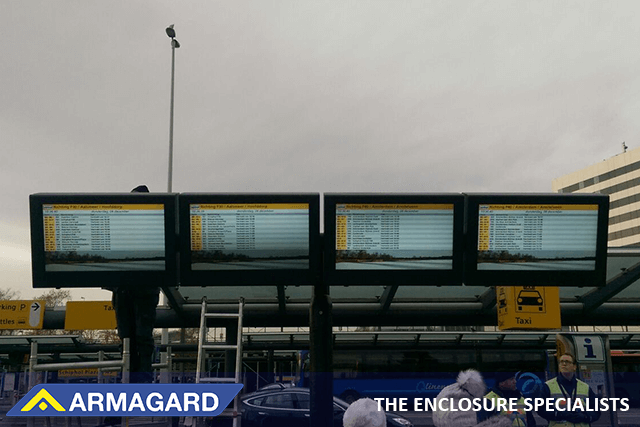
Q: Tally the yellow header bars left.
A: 4